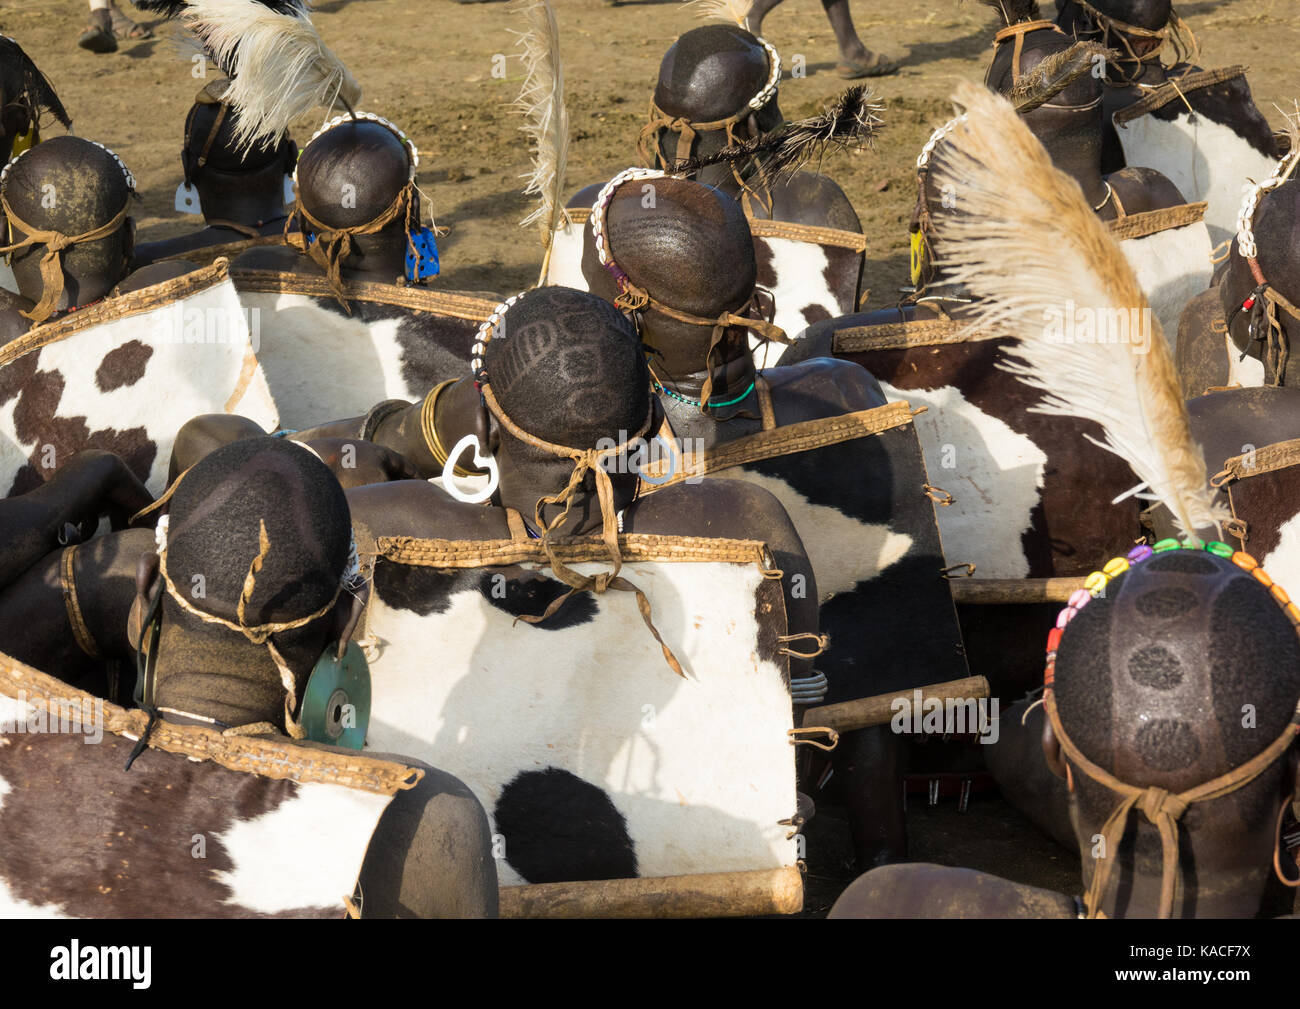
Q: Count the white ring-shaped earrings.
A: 2